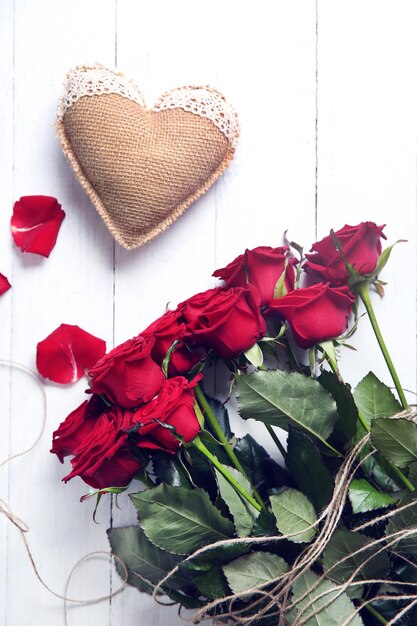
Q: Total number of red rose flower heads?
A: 9